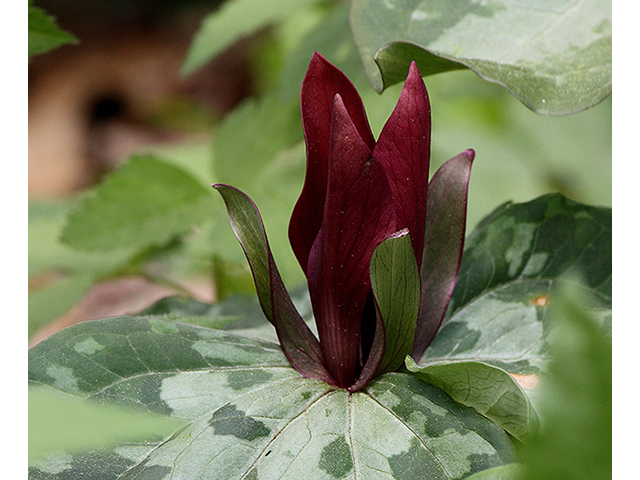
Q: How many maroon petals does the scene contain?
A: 3